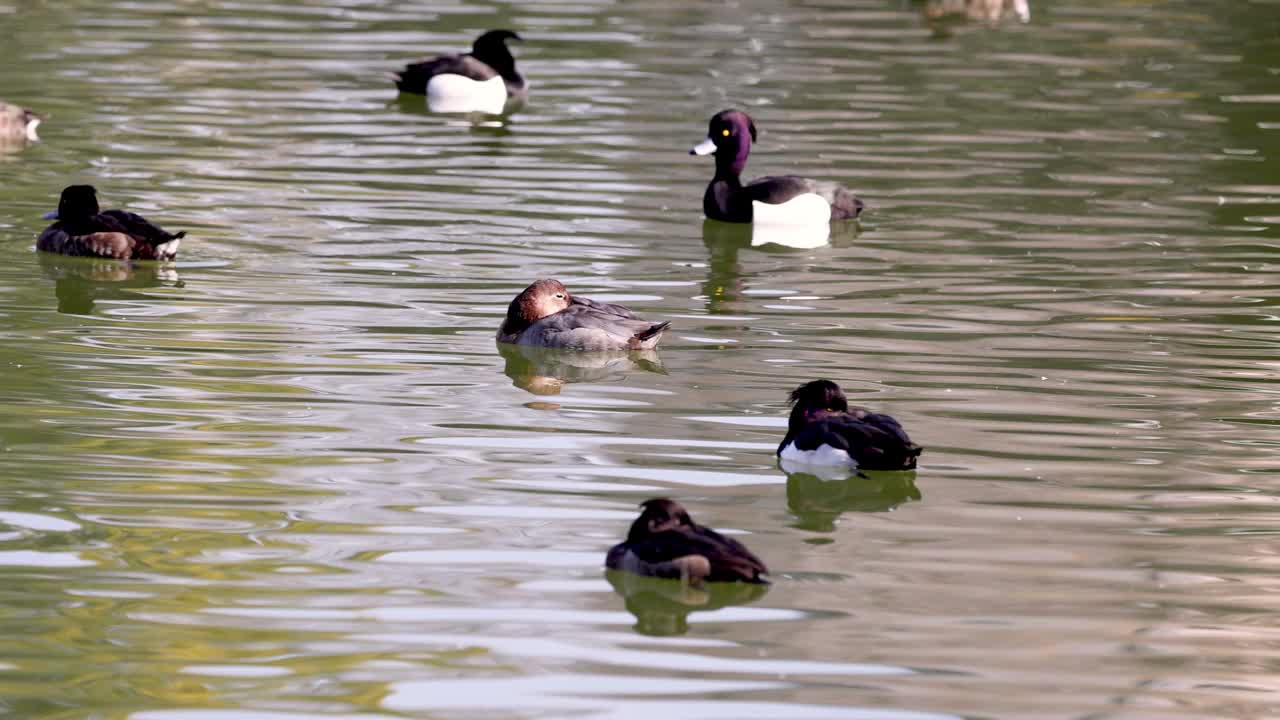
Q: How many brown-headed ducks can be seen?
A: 1